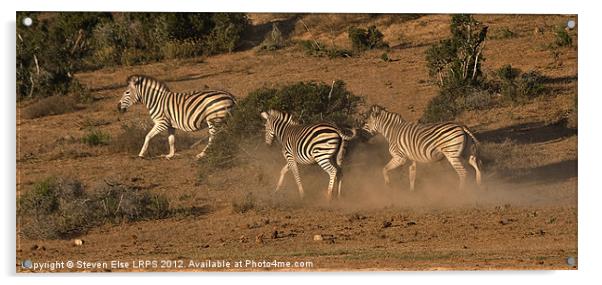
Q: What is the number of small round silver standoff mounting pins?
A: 4